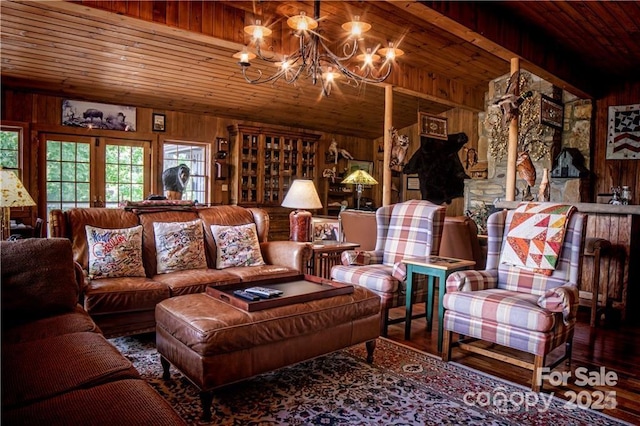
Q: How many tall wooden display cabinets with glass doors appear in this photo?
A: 1